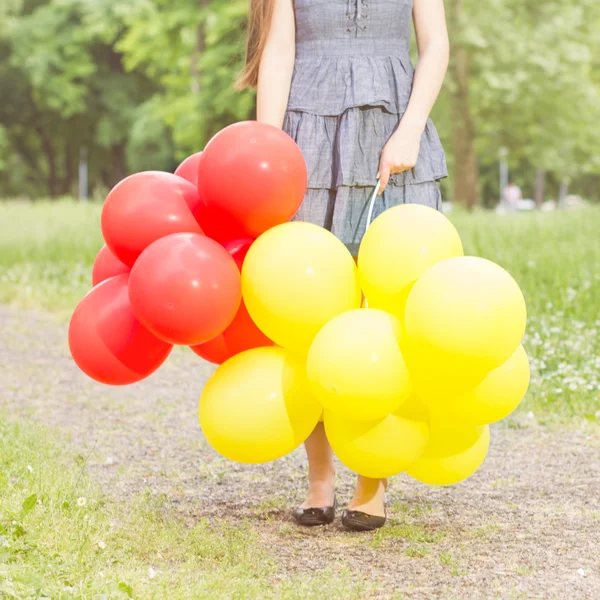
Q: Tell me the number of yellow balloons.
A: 8